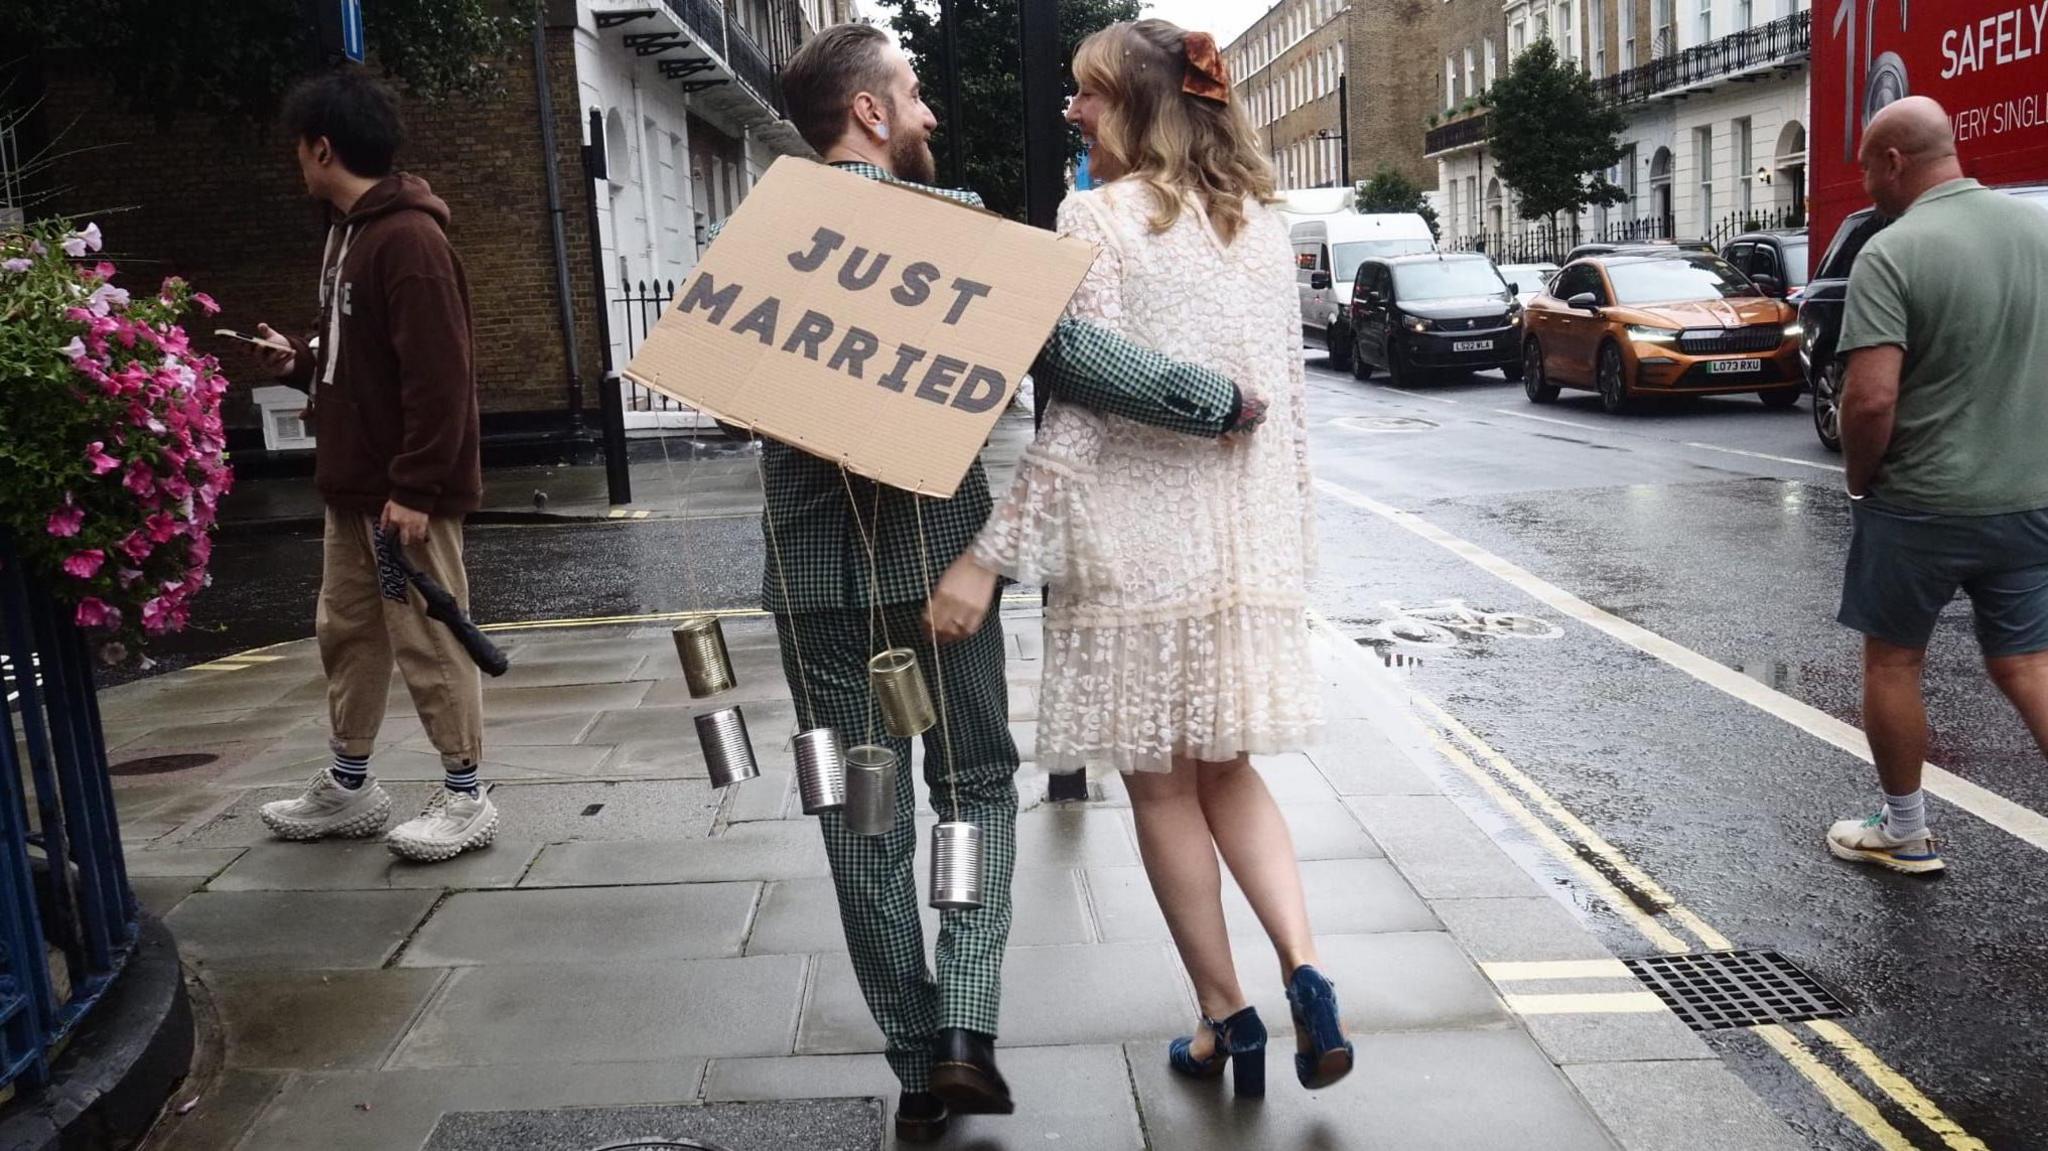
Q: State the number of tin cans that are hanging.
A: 6